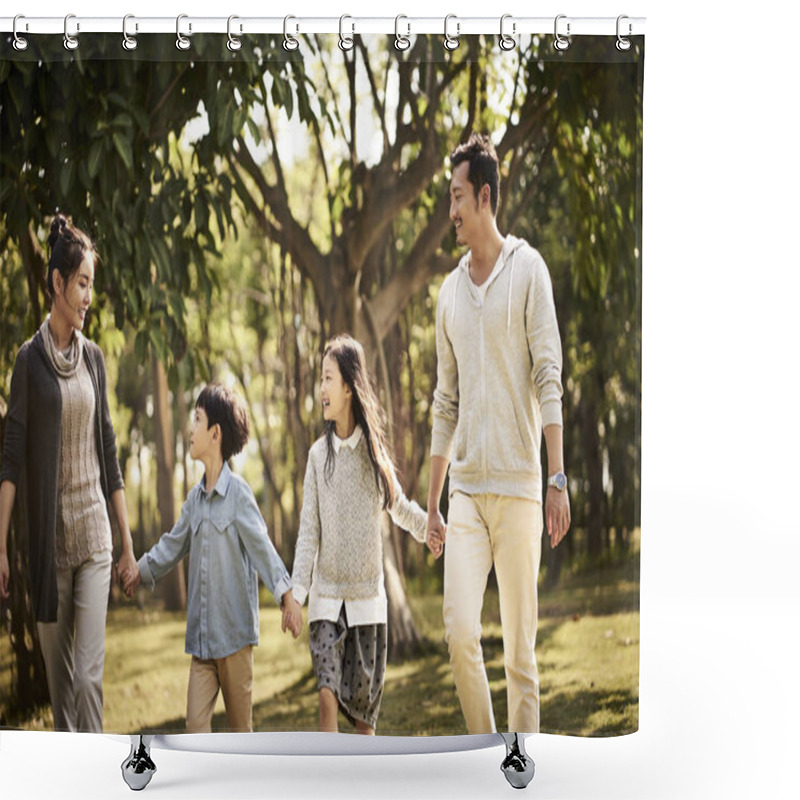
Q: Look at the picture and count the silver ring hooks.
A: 12